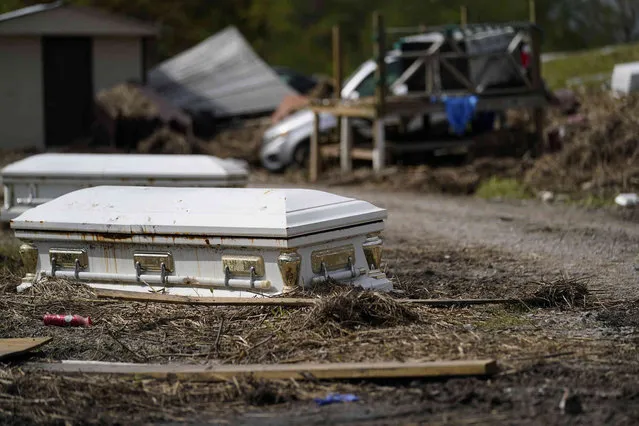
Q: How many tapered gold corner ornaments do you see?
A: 3